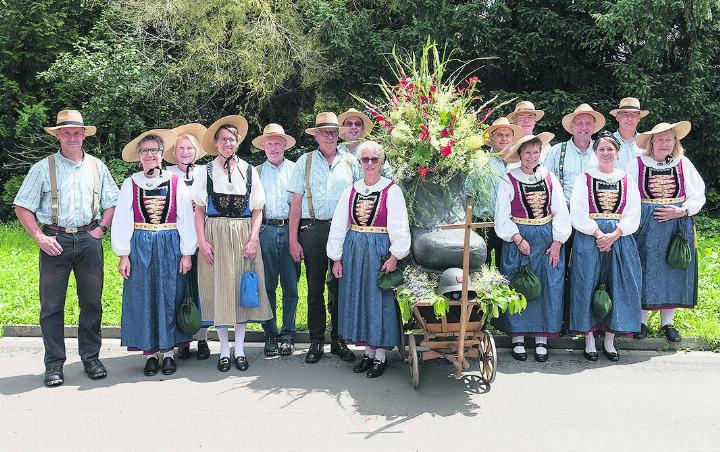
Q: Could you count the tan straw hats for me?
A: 13